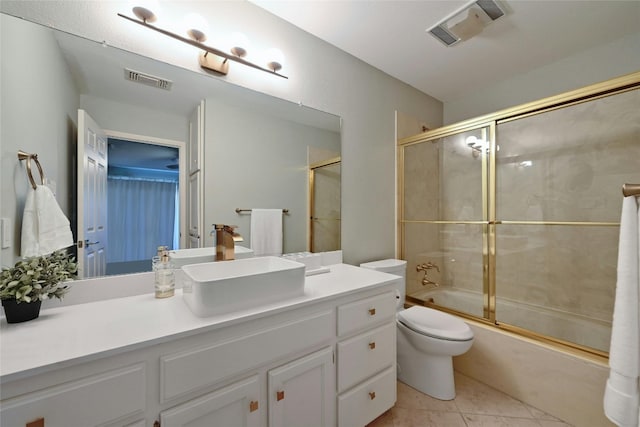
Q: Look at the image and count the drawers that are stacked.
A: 3